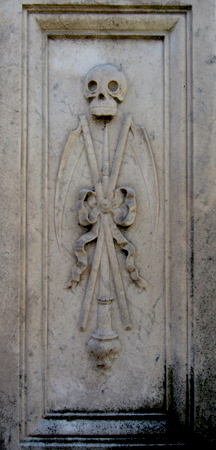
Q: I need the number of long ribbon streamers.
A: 2